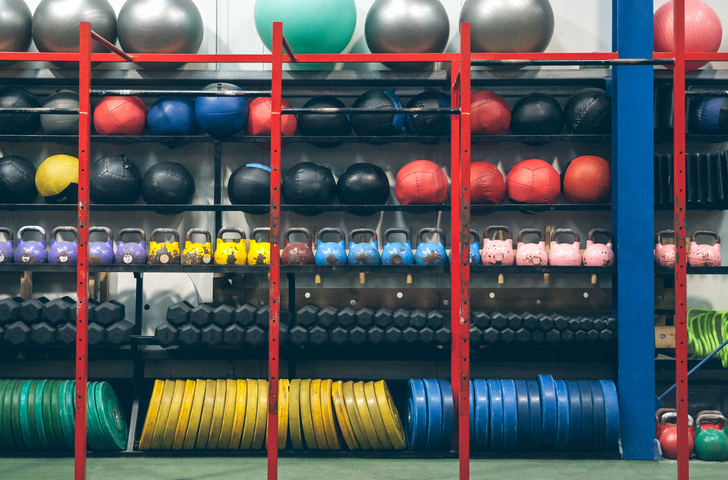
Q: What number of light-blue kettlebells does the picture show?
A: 5